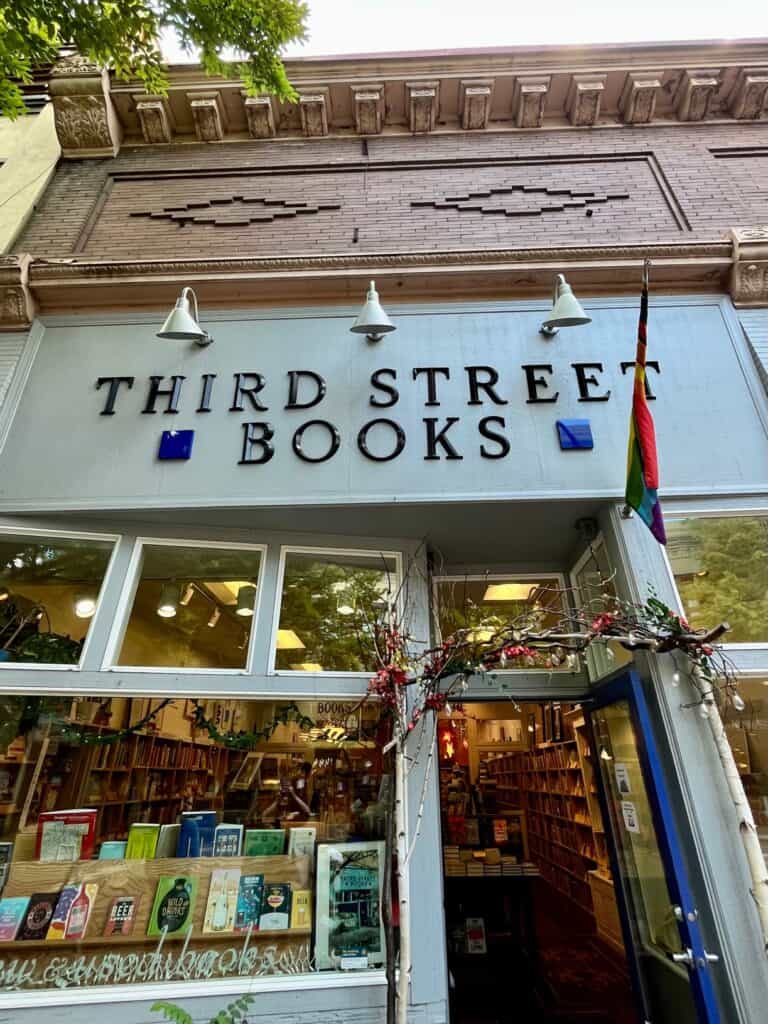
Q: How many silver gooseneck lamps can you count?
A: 3